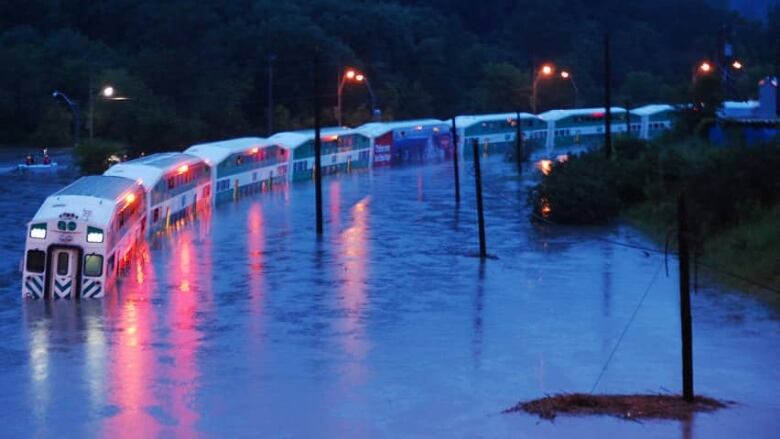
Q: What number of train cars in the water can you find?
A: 8